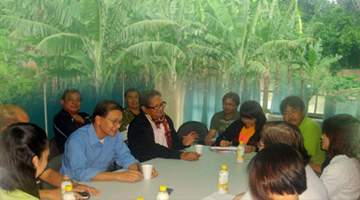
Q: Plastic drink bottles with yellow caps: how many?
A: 5